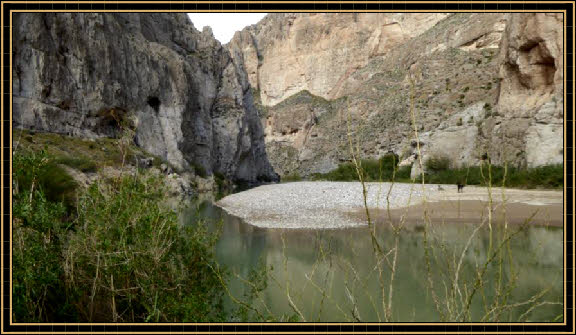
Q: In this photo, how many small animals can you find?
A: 2